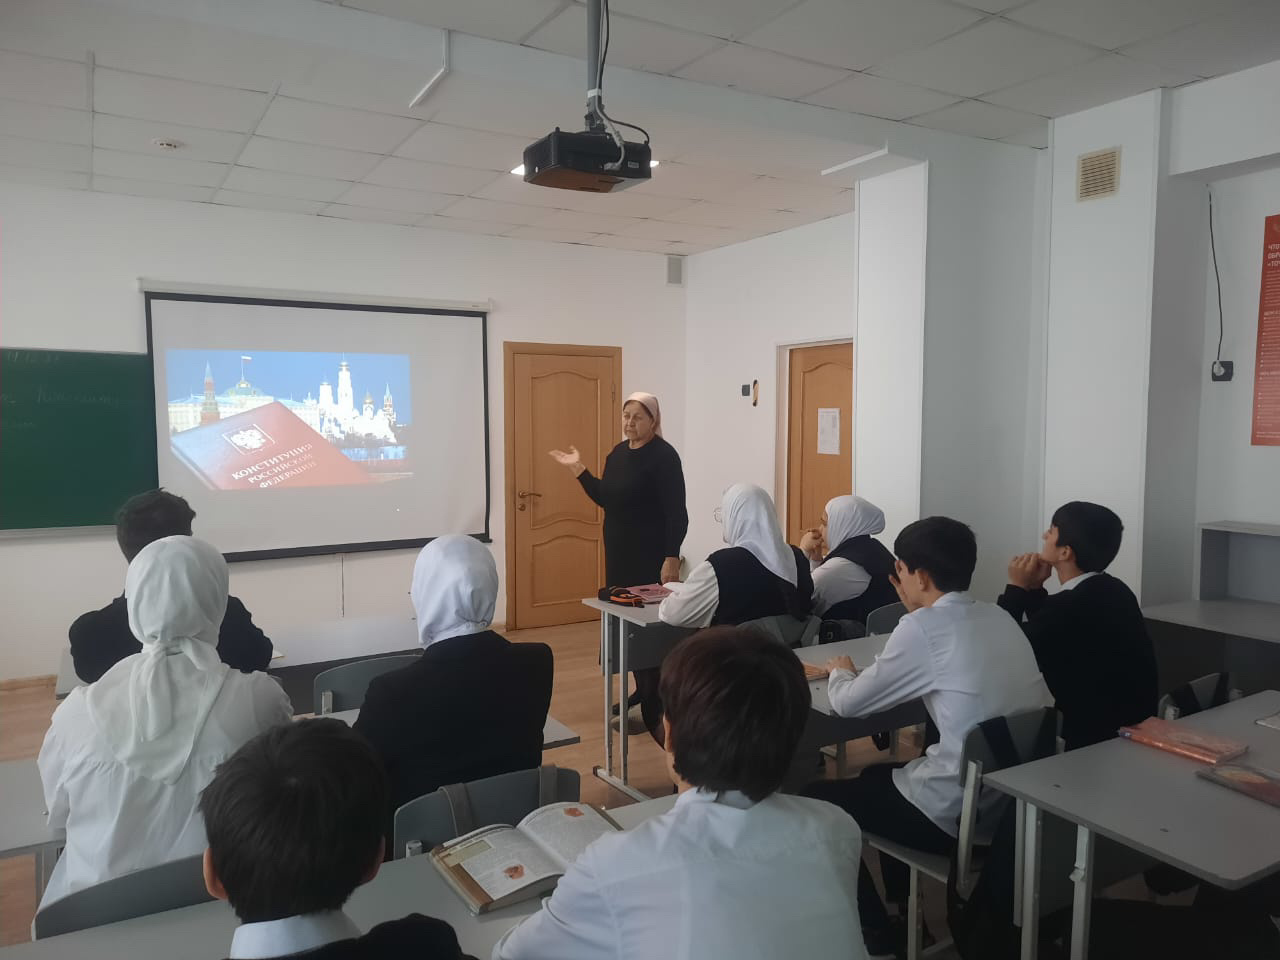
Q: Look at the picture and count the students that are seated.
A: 9